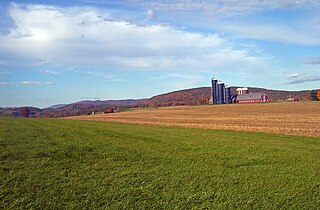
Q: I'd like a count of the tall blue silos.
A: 3